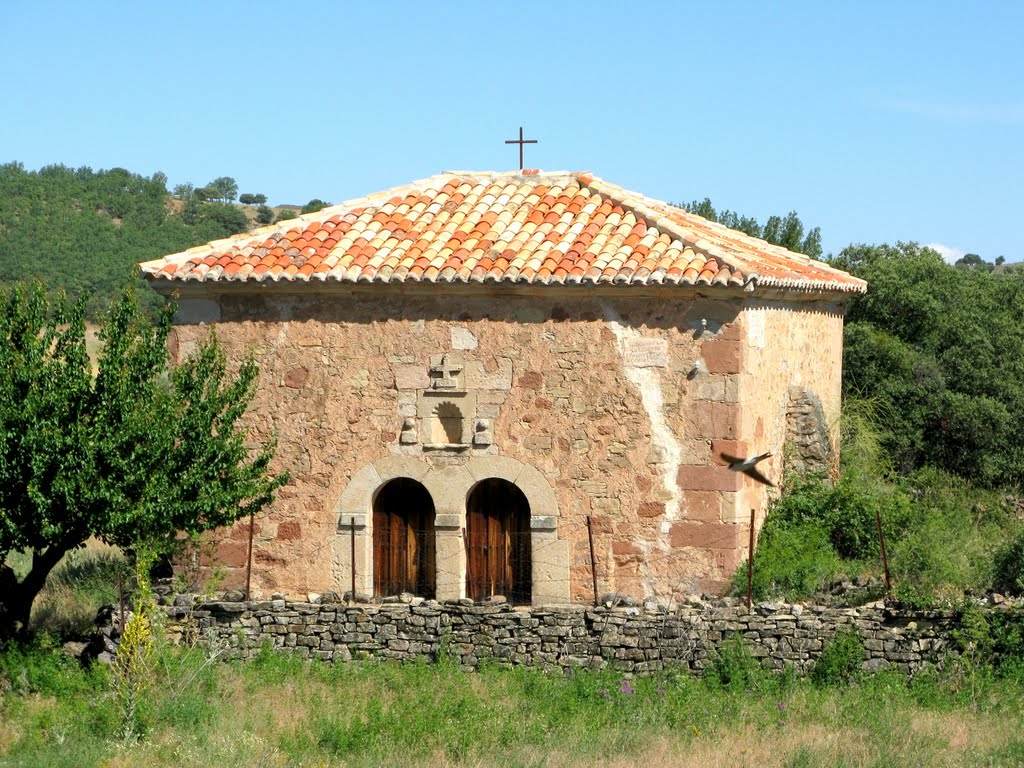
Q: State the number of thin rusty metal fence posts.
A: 7